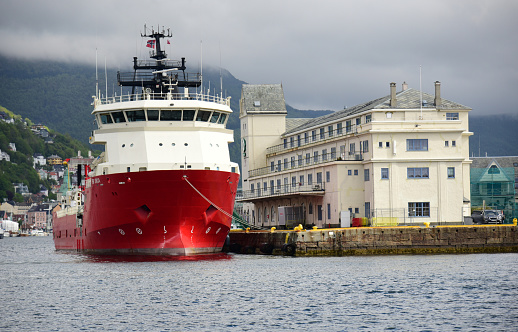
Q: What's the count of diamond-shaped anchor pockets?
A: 2